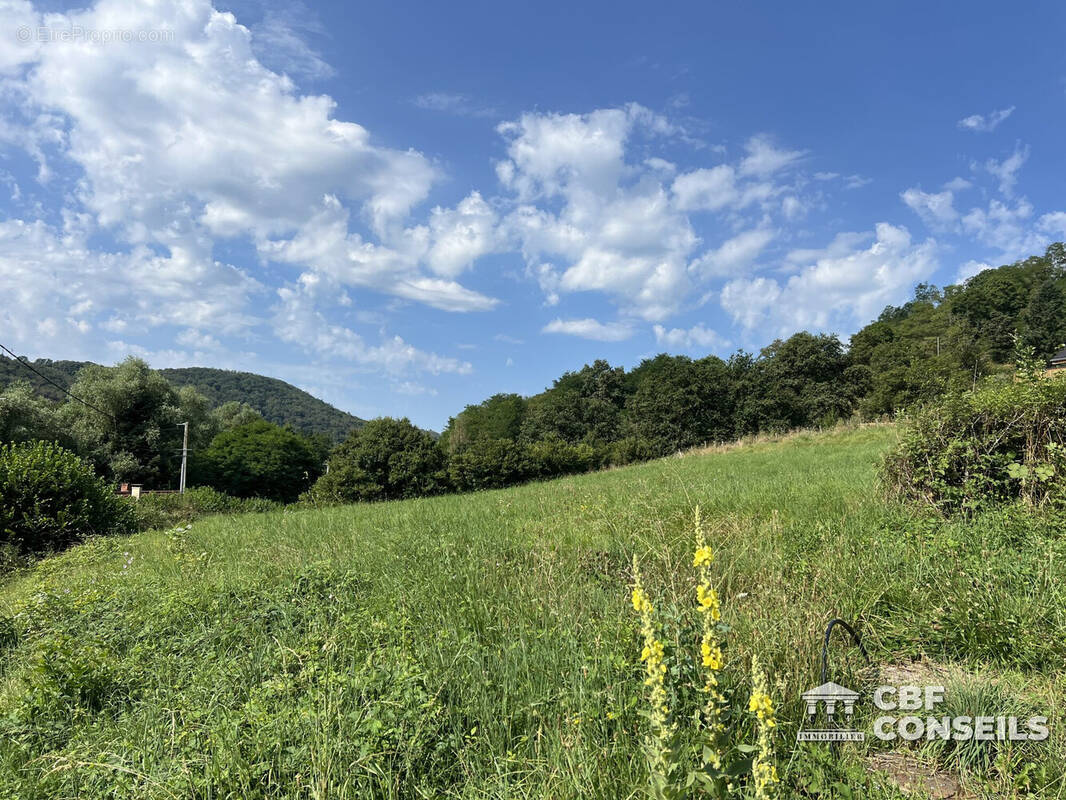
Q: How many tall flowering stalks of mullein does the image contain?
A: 3